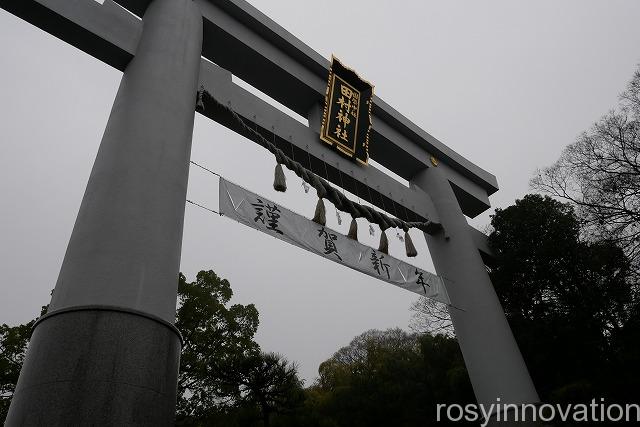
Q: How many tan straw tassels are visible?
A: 5